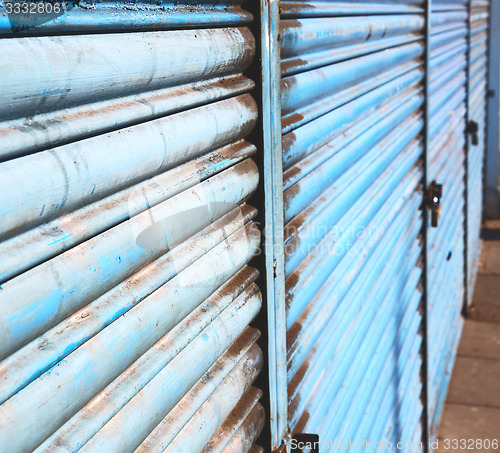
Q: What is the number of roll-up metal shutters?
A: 4